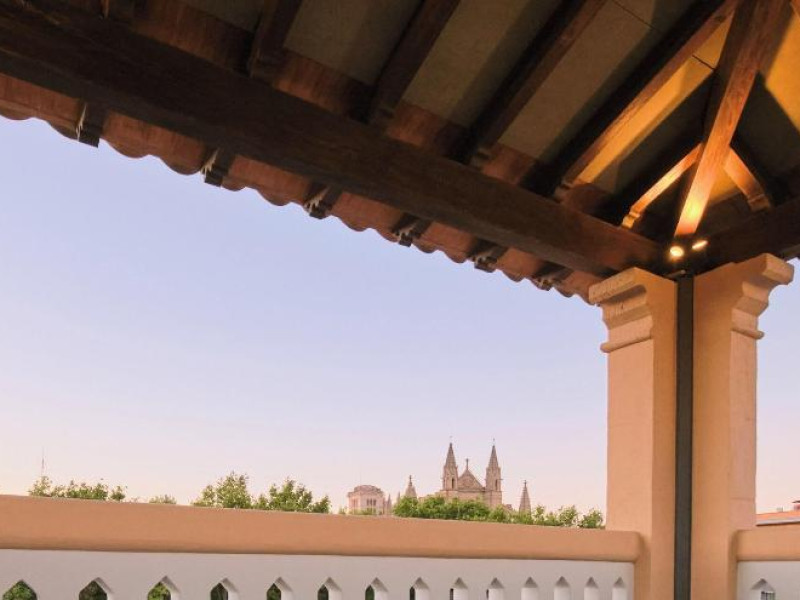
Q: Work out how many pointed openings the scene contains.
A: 15